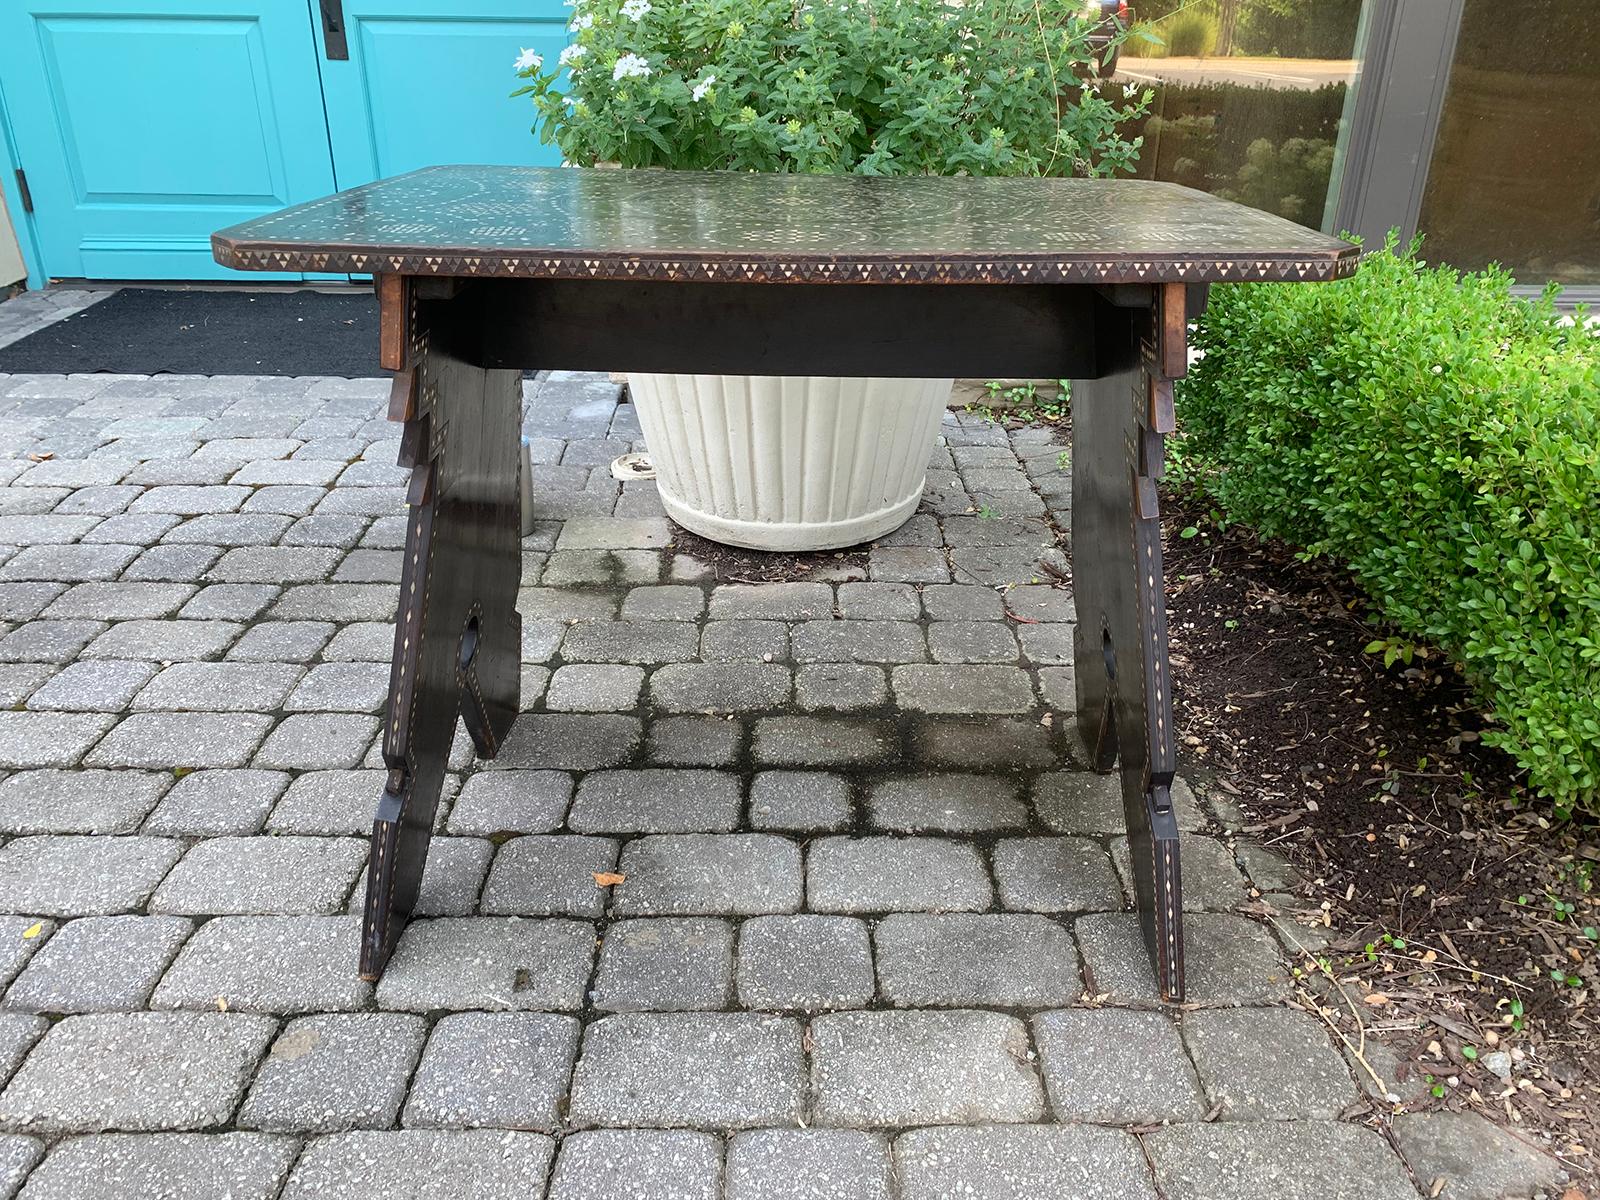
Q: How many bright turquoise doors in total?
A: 2